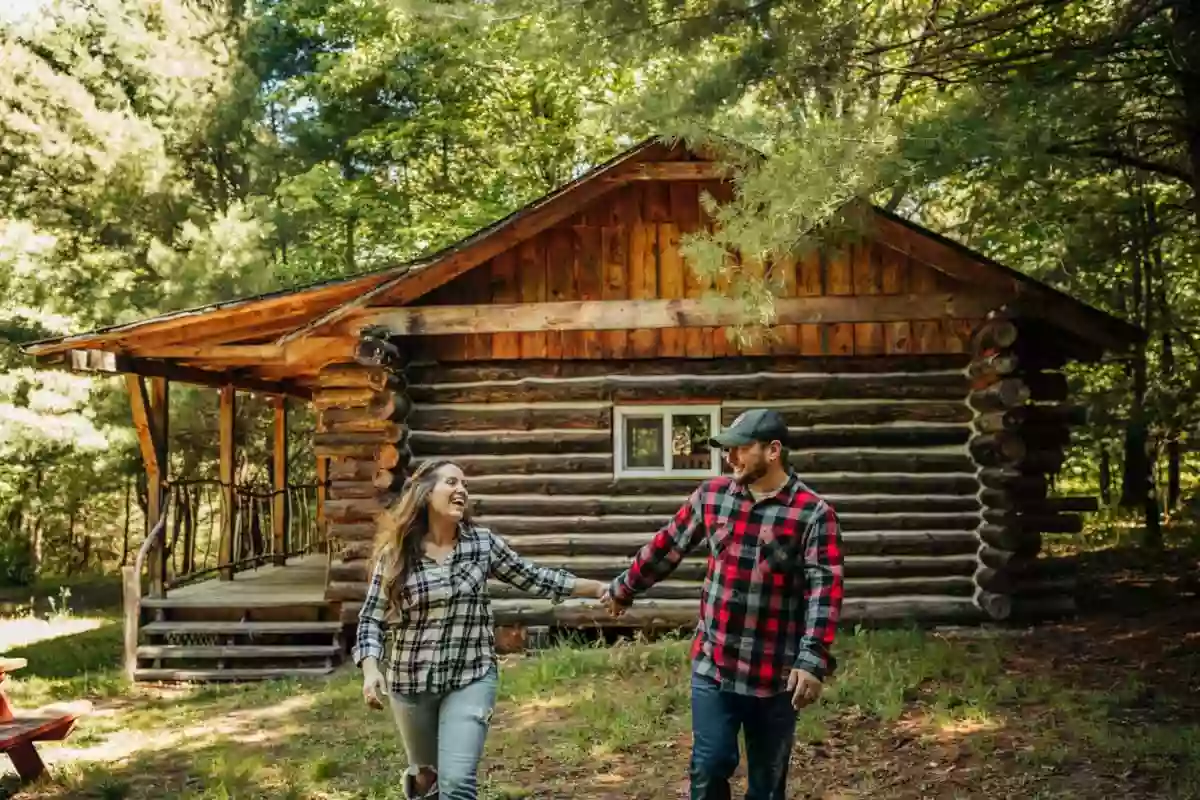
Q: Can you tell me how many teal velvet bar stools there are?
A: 0